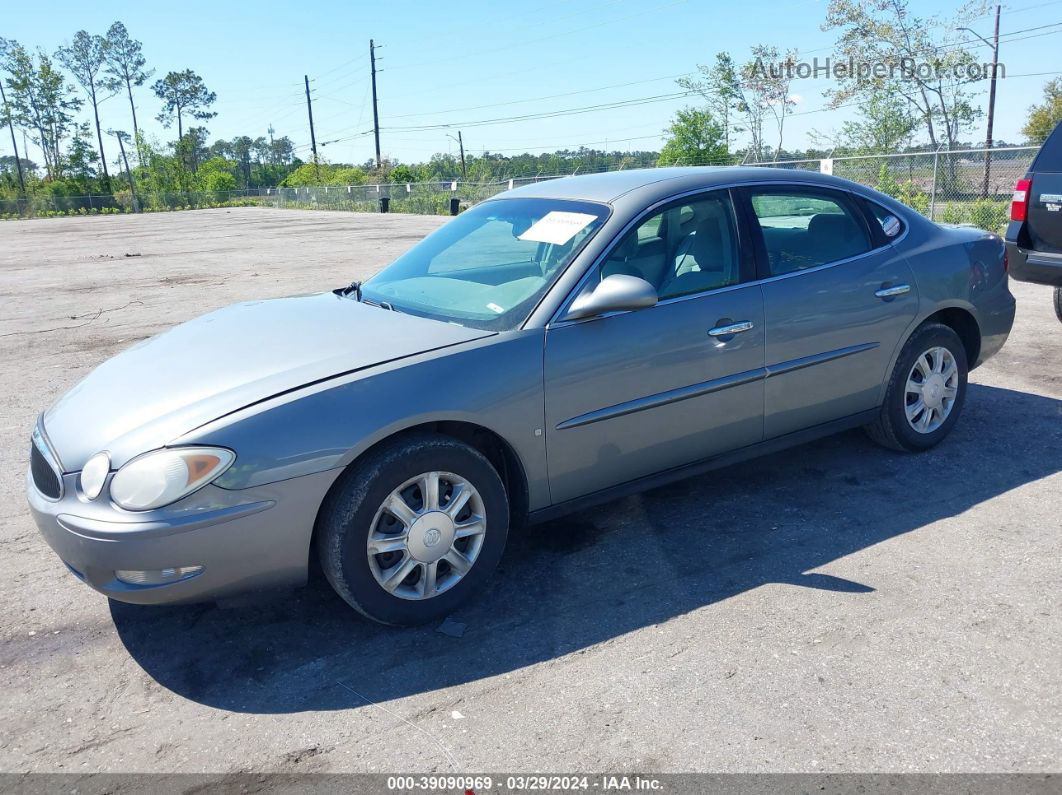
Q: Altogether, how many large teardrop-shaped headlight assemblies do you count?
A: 1